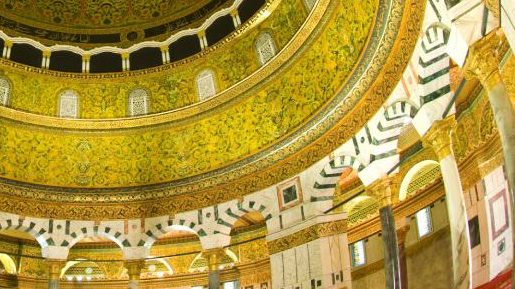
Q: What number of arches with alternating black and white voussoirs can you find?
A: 7